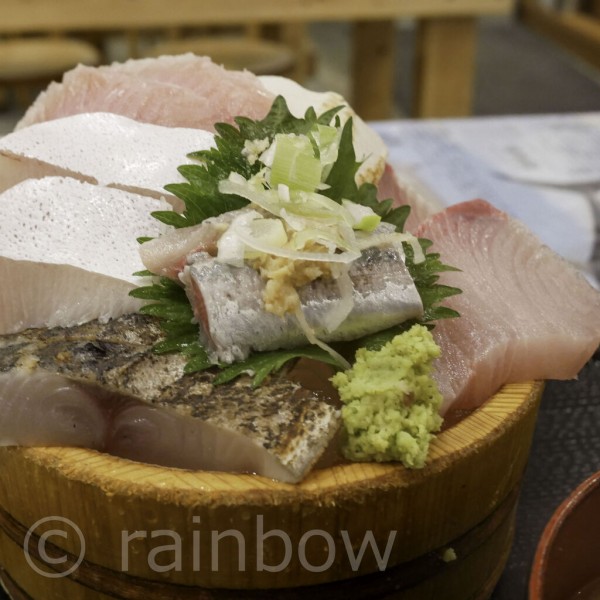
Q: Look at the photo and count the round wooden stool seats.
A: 2